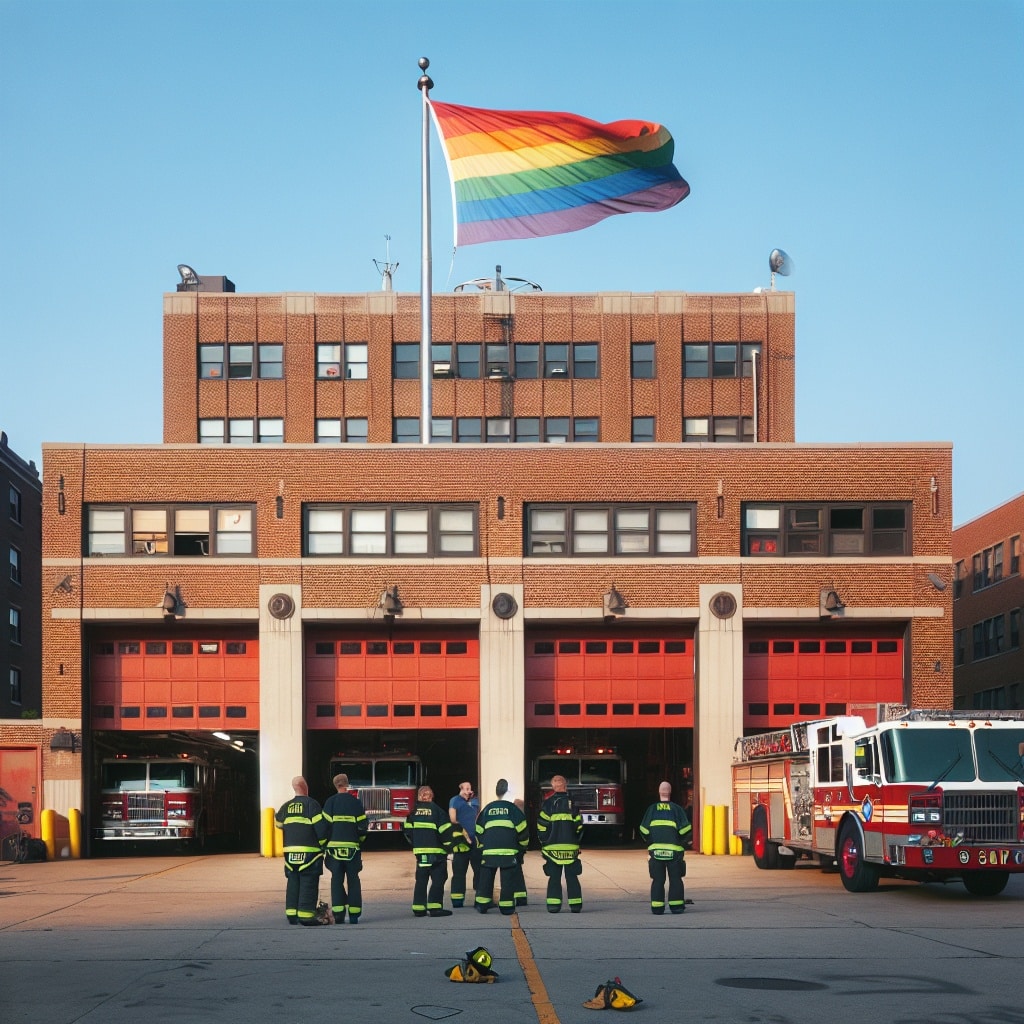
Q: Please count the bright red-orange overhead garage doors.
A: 4